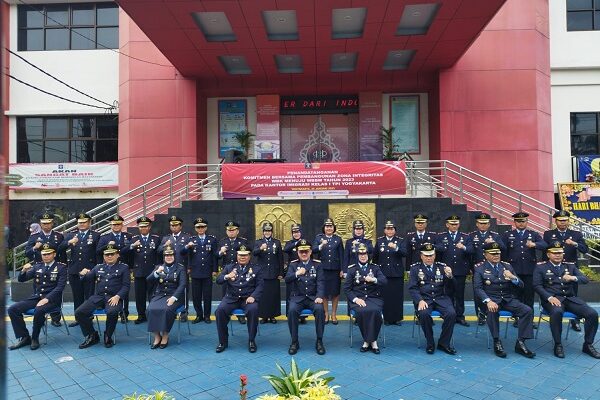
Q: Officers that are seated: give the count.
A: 9